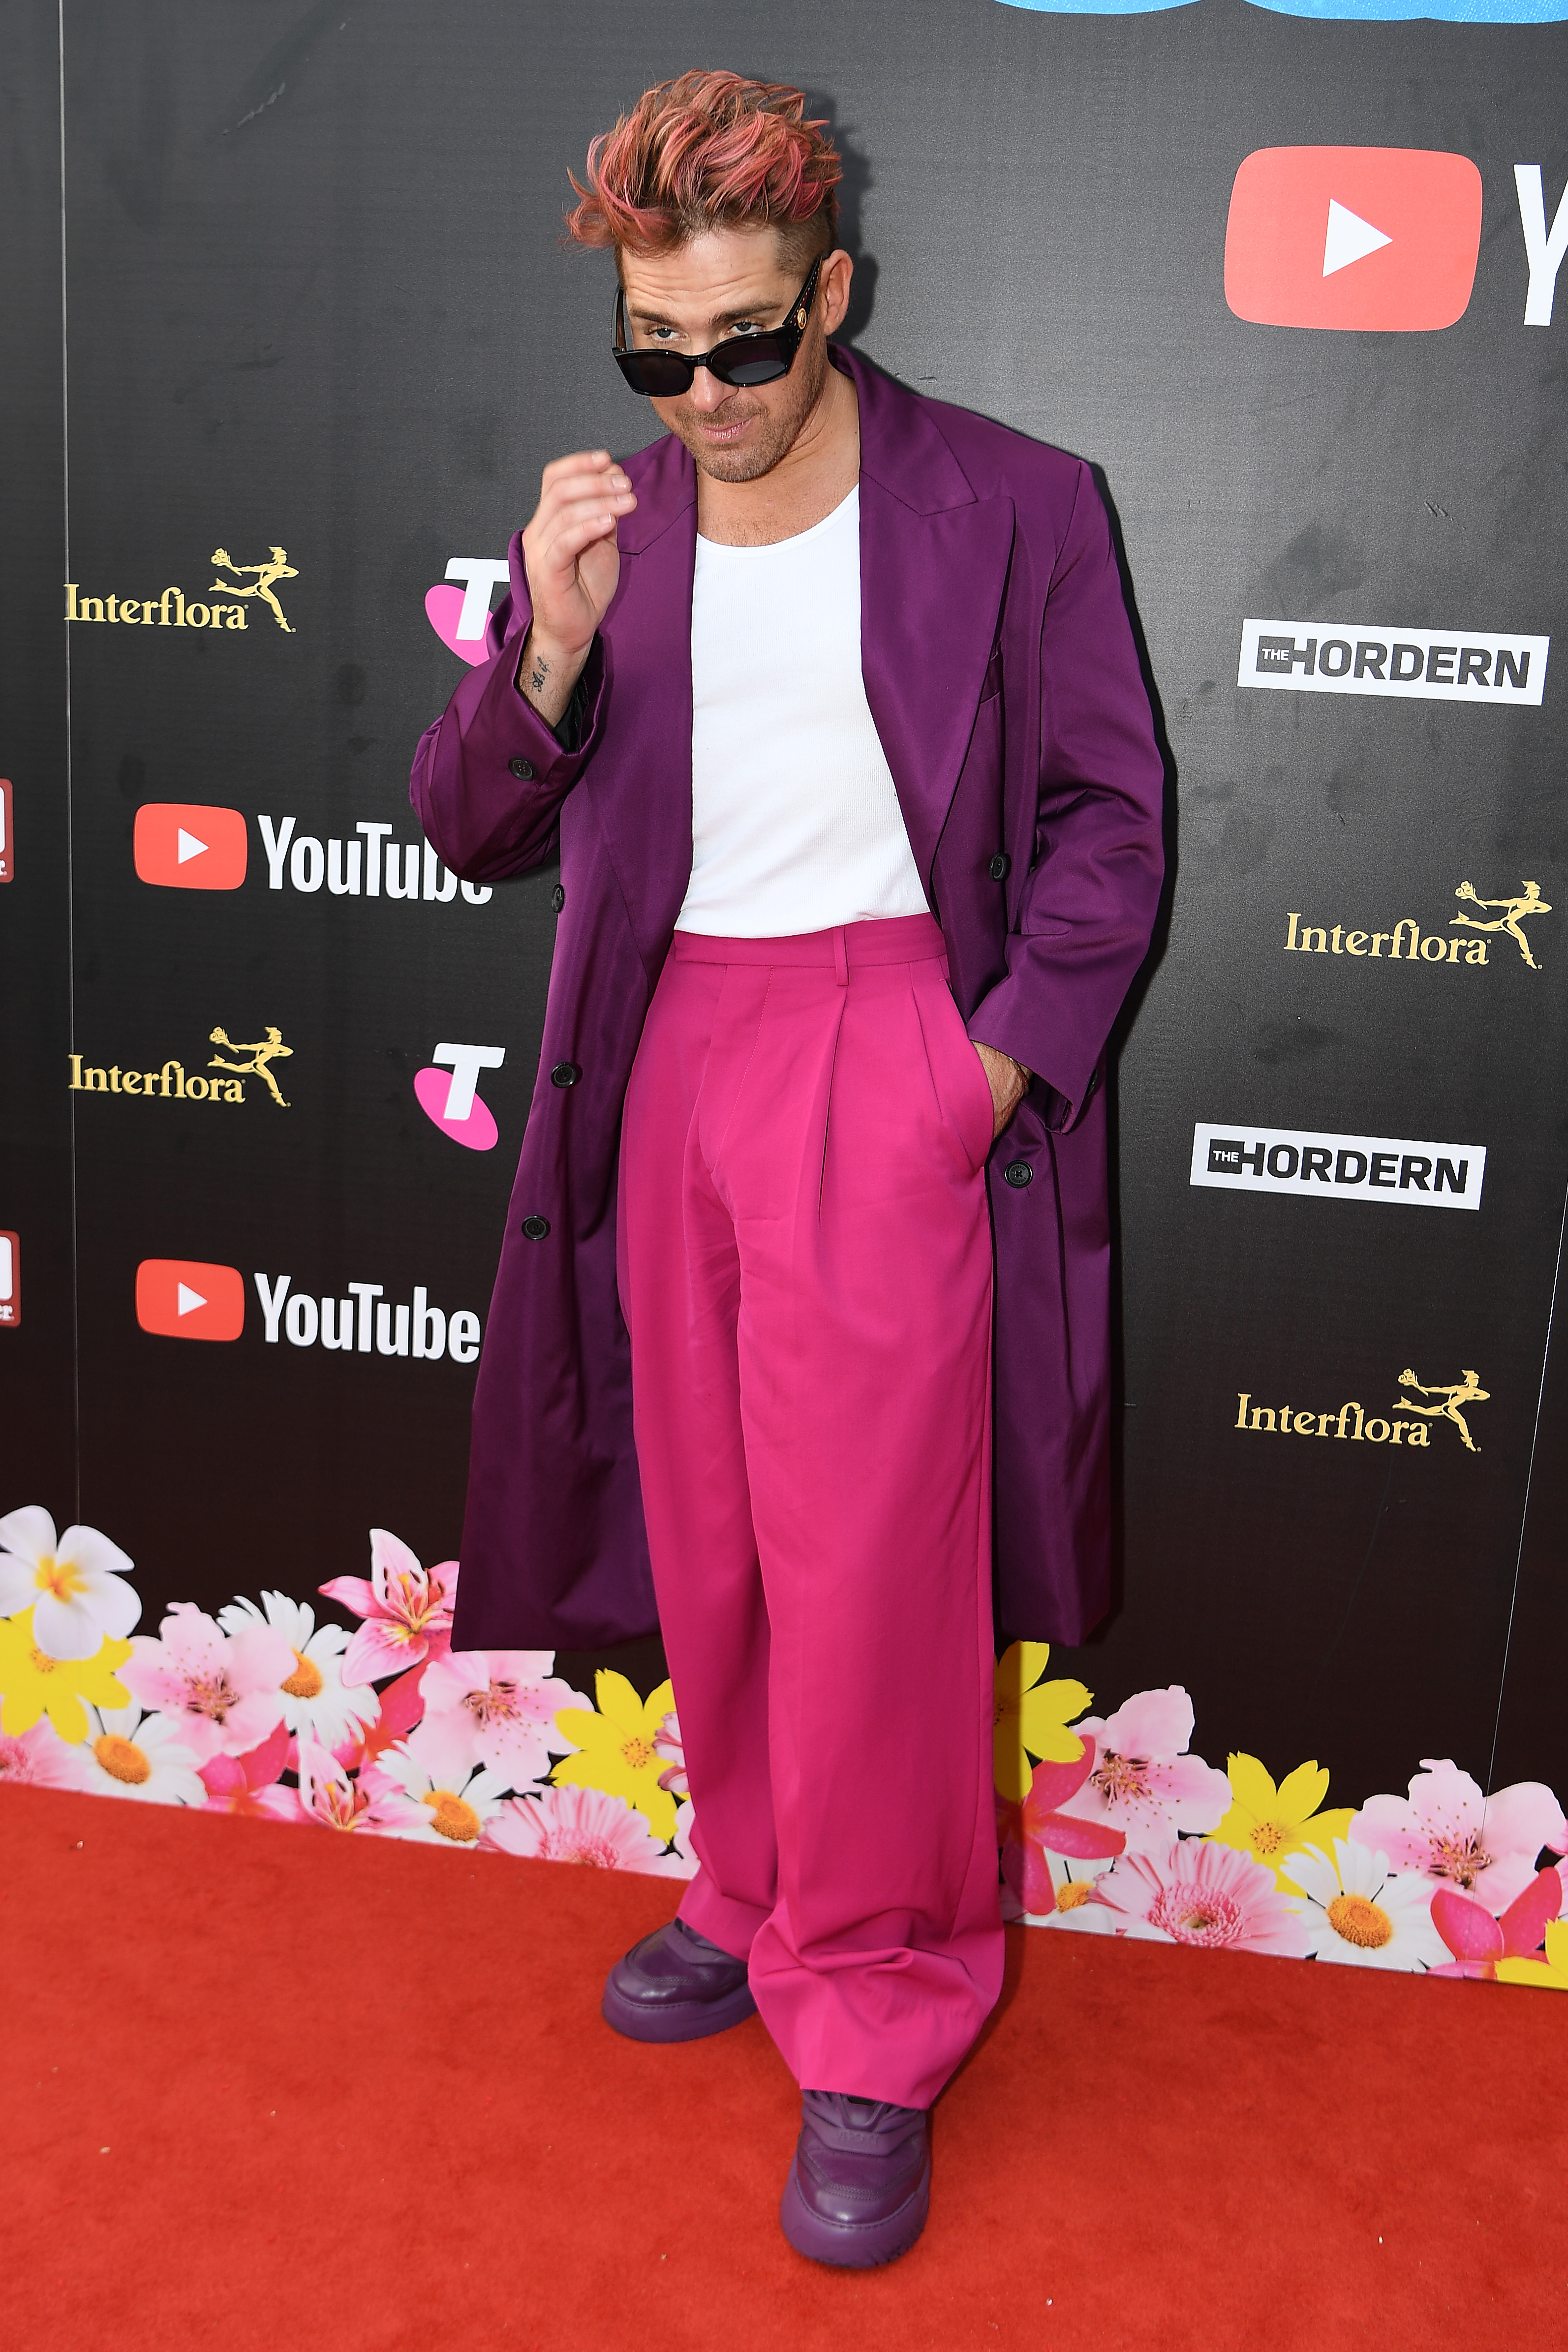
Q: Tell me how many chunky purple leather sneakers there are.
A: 2